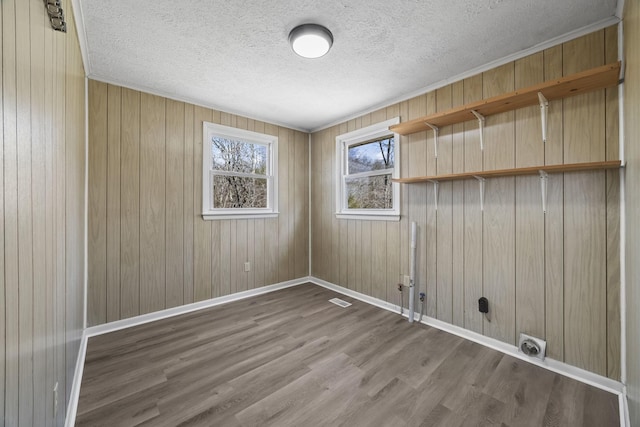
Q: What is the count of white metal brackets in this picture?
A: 6